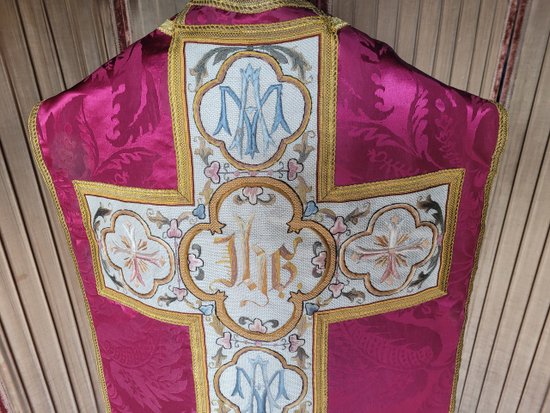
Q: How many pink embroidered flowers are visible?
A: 12